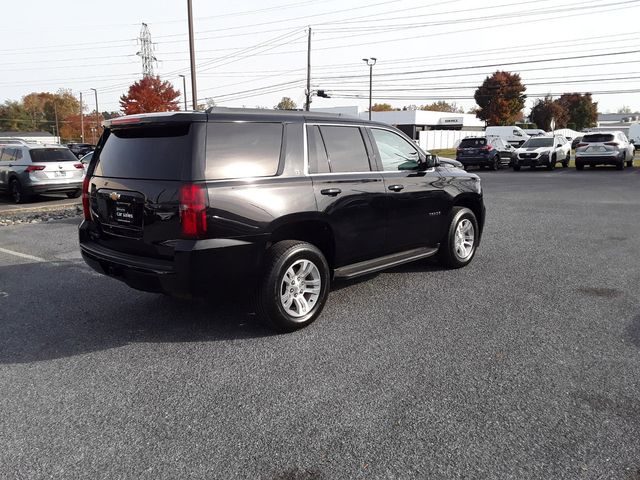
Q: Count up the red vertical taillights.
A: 2